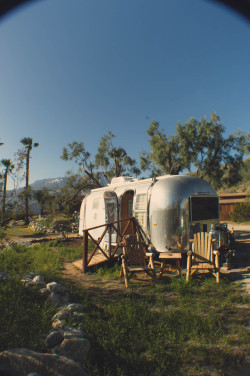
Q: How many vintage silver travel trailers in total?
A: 1